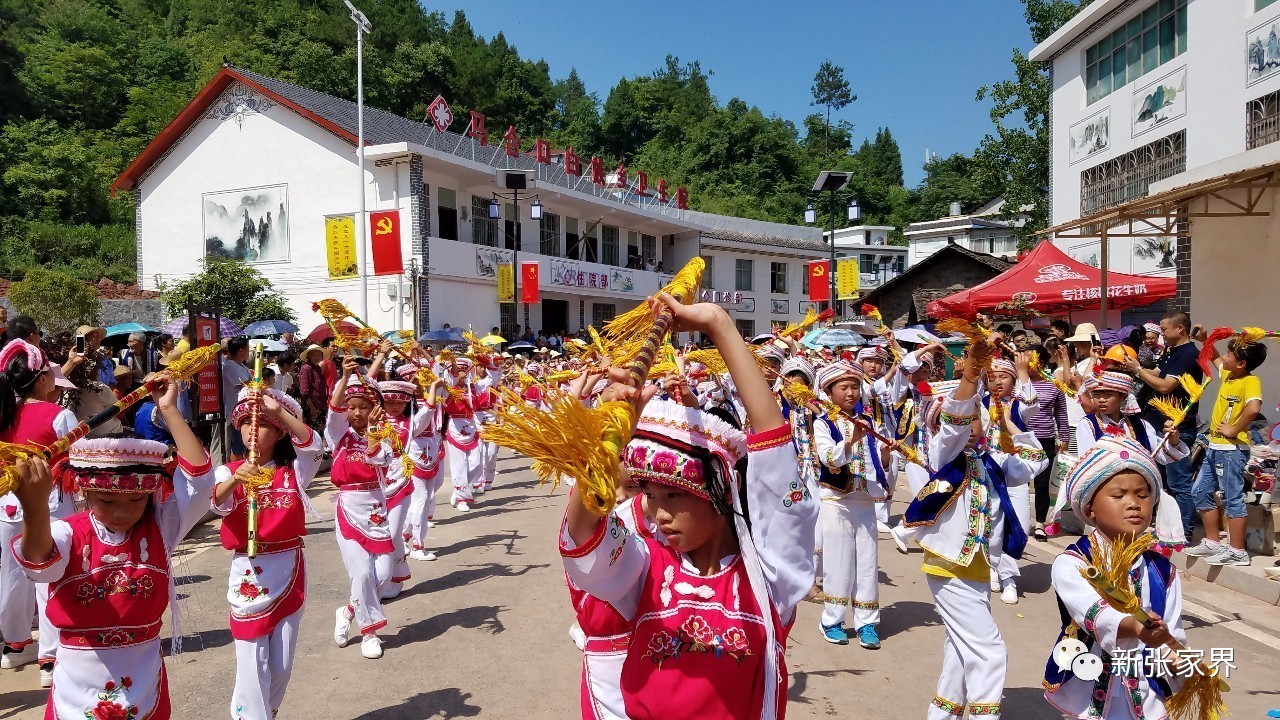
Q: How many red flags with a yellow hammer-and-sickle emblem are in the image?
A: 2